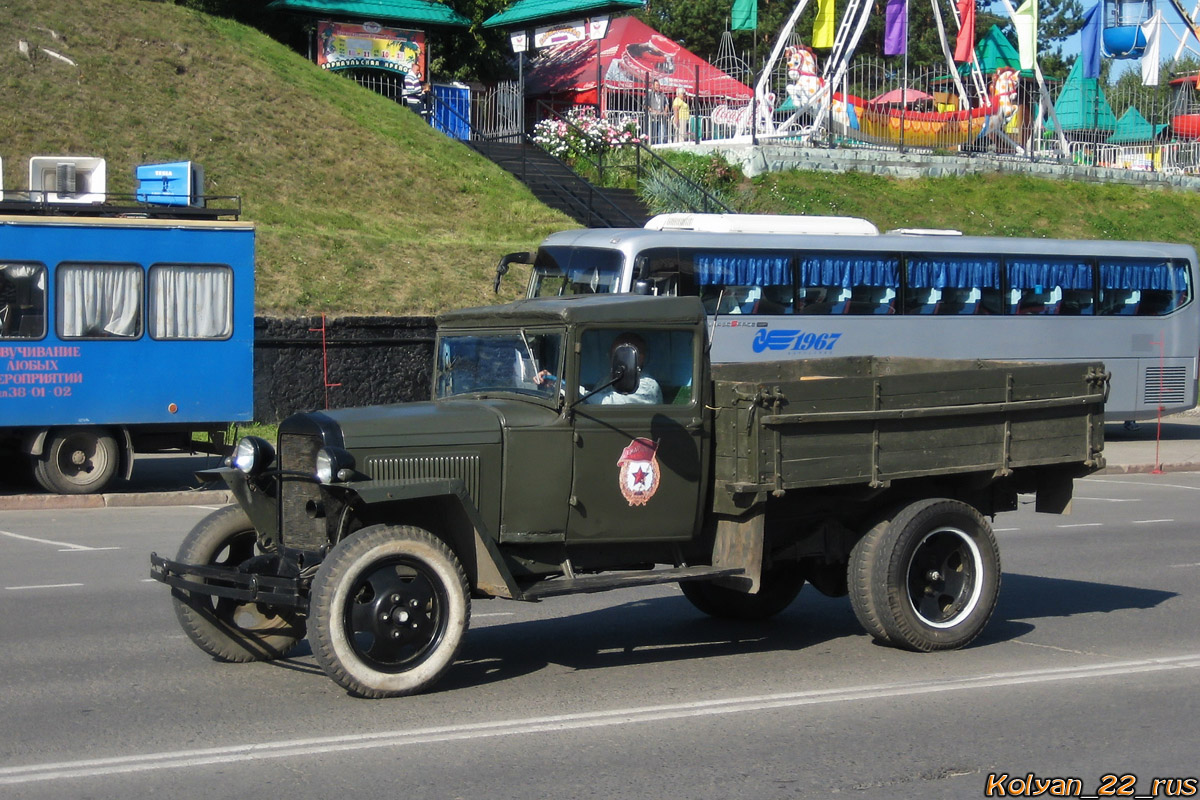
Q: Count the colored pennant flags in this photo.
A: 7